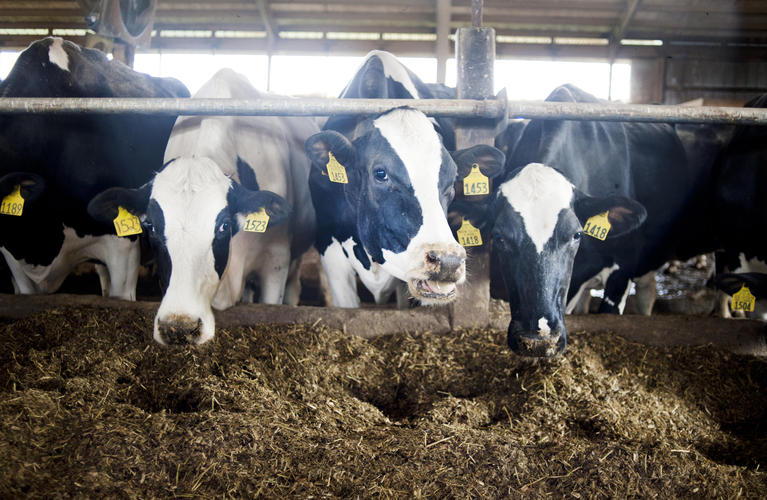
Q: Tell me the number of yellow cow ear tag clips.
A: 8